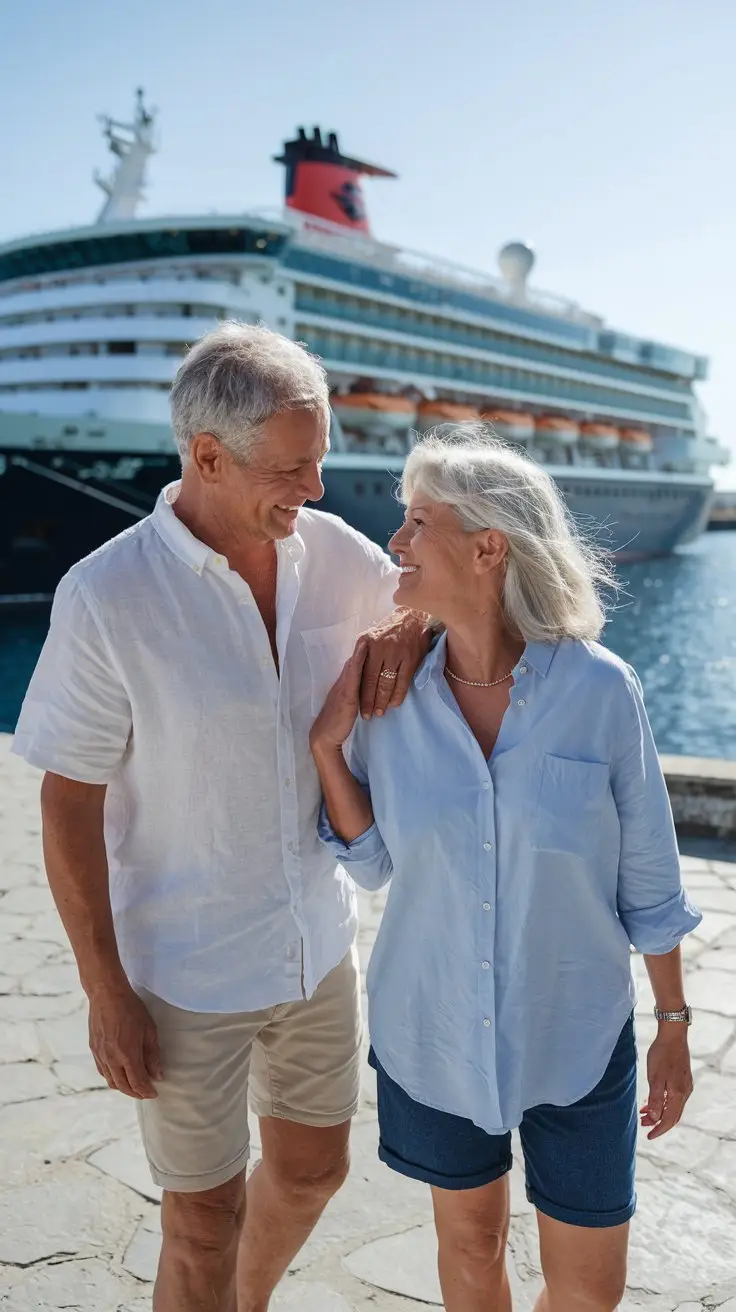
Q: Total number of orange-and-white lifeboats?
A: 6